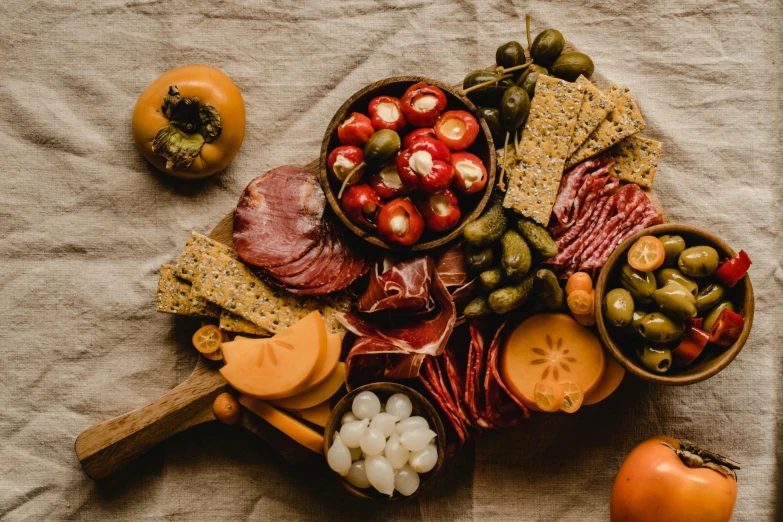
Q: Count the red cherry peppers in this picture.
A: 12